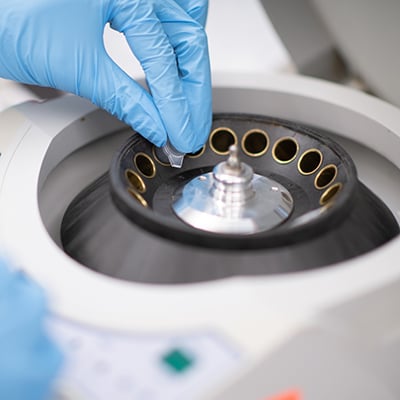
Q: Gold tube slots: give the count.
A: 11